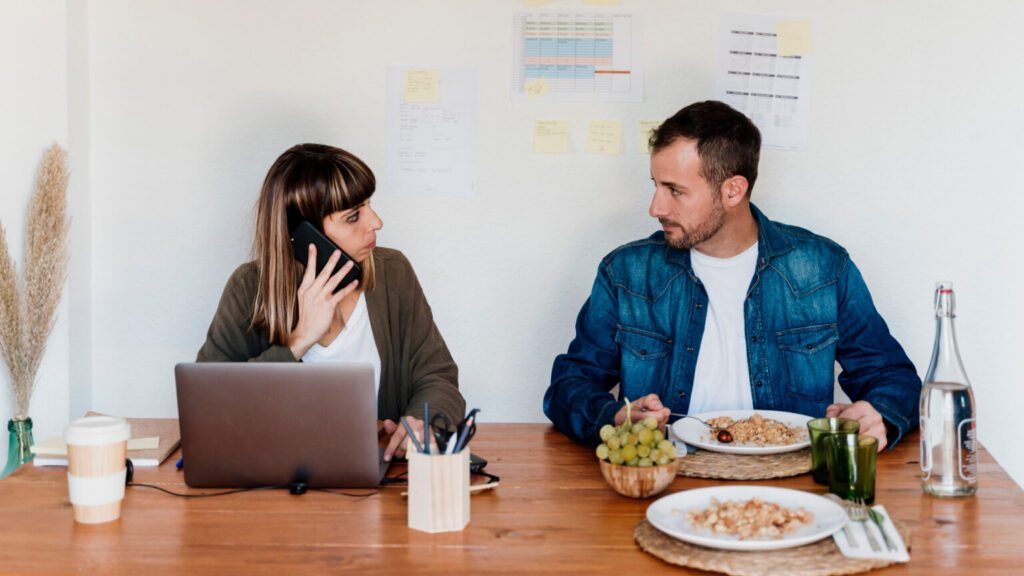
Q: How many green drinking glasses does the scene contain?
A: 2